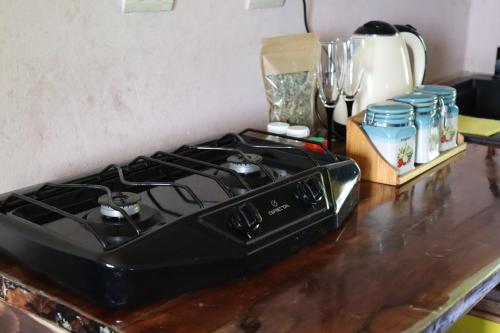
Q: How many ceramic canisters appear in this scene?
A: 3